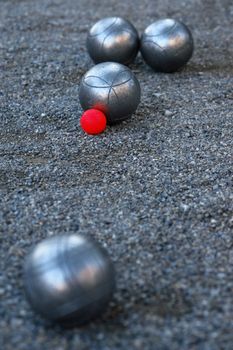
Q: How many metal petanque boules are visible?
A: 4